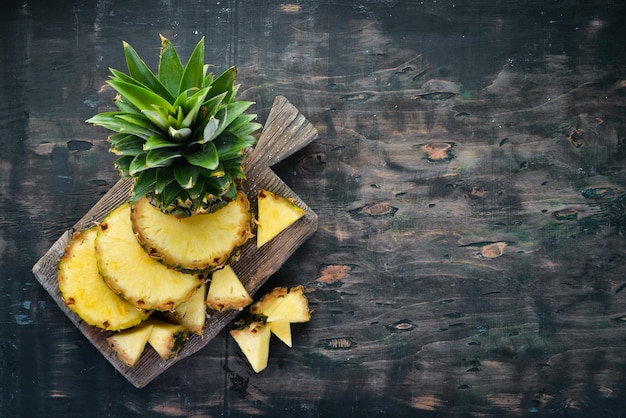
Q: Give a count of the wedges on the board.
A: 5